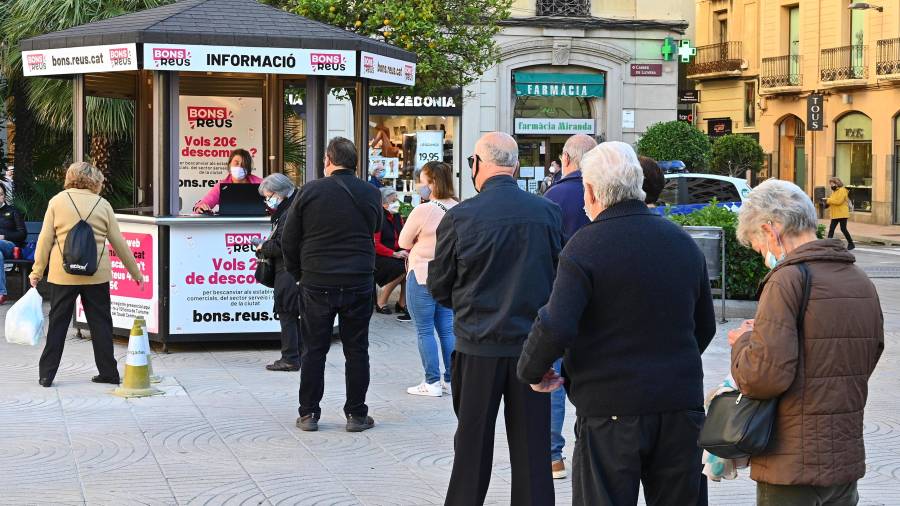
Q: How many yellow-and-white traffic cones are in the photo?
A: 2